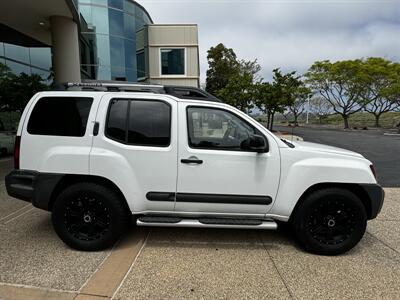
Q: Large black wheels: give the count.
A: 2